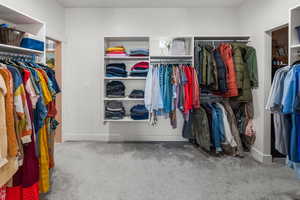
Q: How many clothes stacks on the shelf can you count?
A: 8